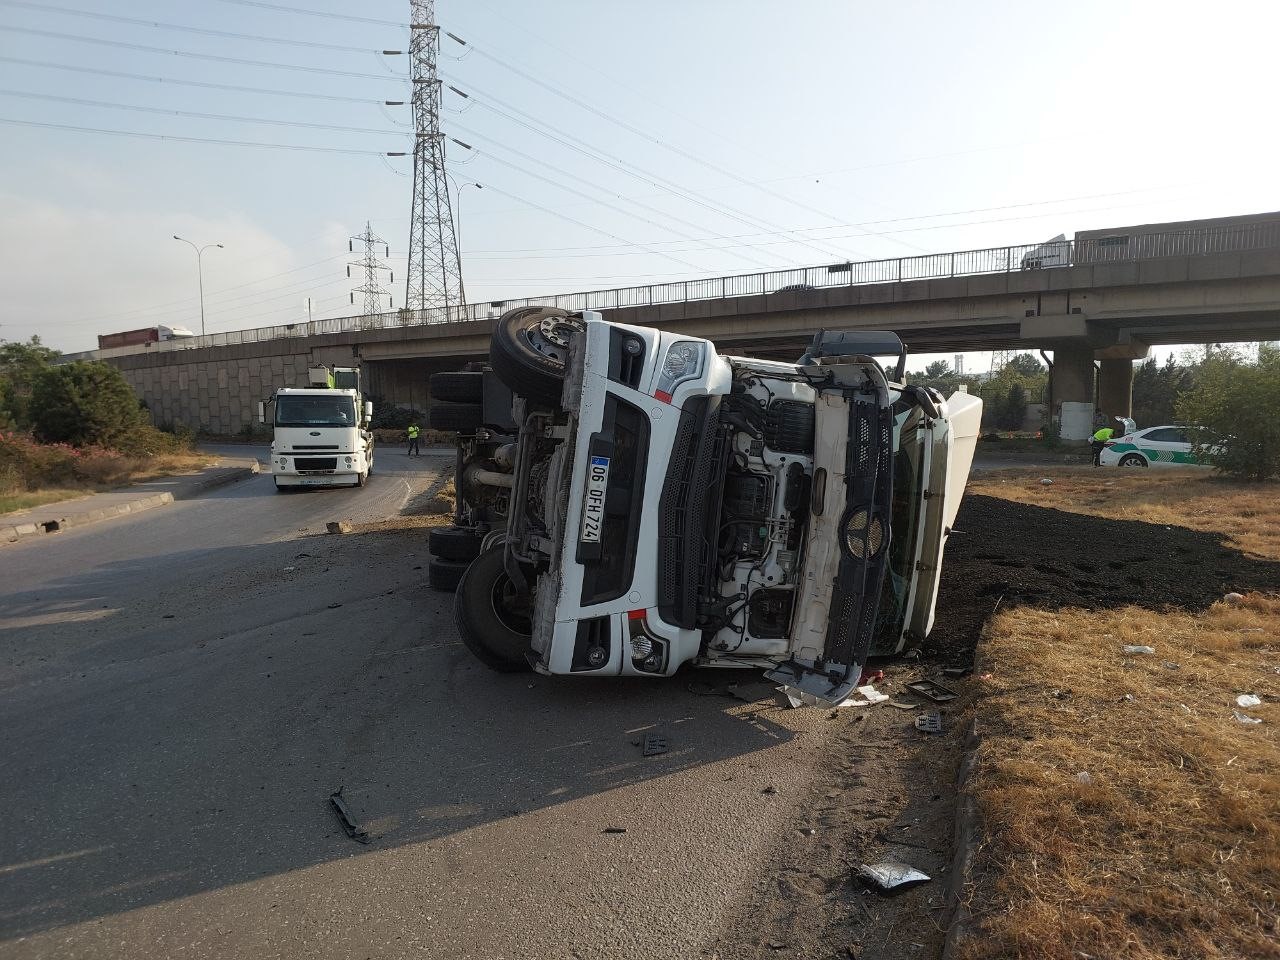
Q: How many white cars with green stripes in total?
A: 1